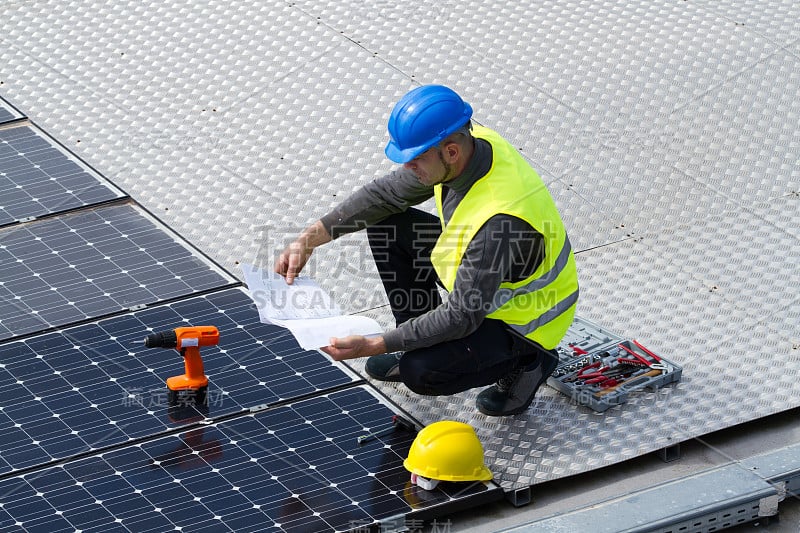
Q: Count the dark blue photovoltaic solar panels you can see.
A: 5